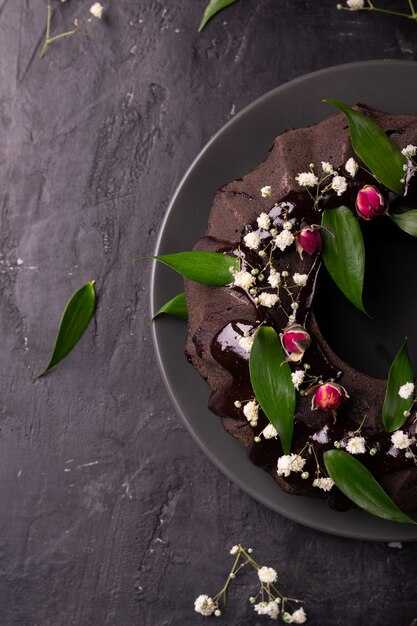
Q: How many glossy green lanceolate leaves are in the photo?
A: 10